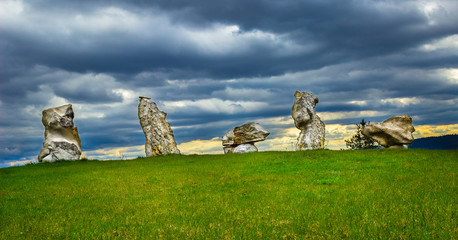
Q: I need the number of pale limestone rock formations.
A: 5